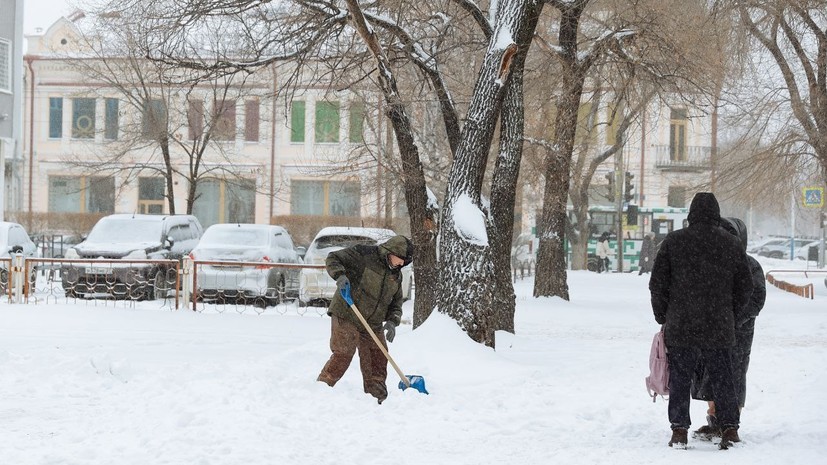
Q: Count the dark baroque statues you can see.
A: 0